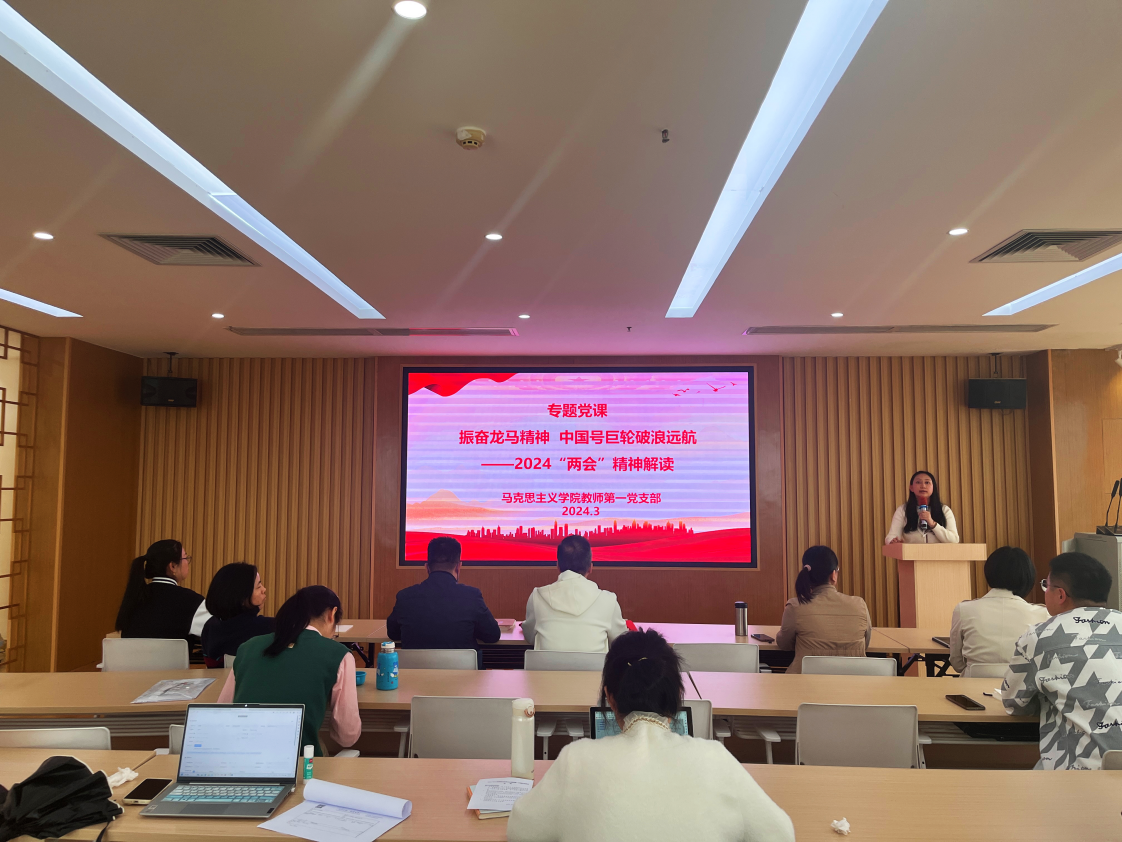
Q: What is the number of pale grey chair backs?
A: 13